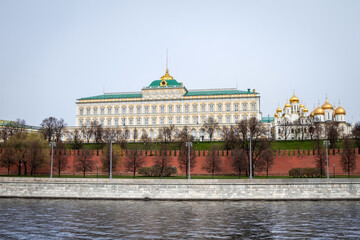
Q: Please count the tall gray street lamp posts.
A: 5